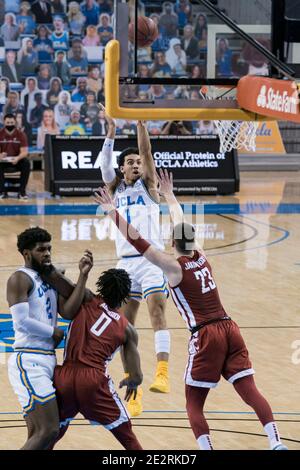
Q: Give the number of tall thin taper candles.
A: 0